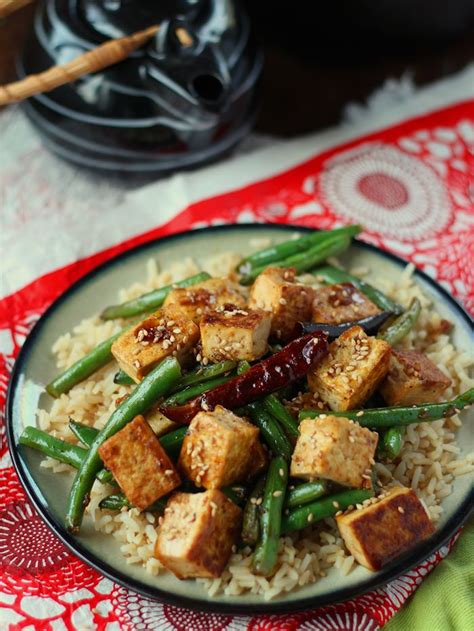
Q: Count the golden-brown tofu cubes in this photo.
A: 12